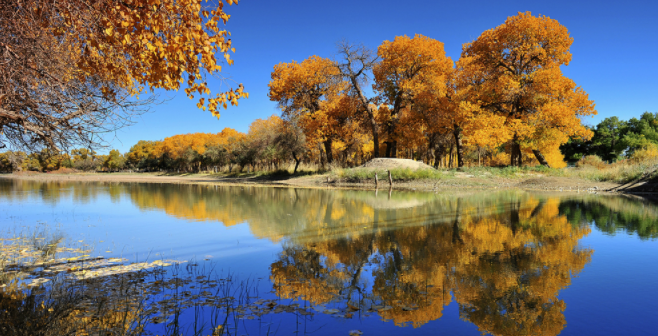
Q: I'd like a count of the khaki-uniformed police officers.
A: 0